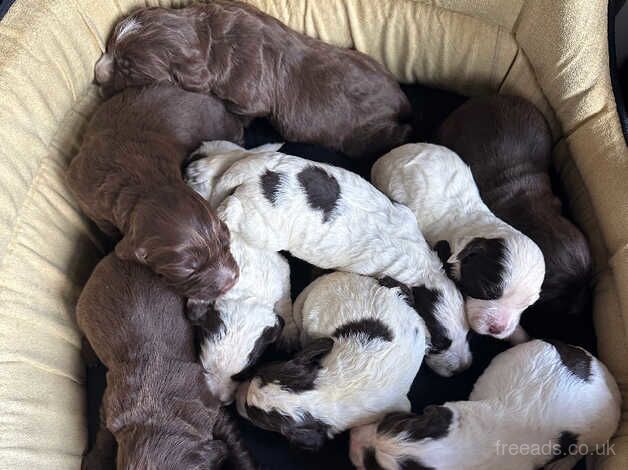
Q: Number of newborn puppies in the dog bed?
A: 9